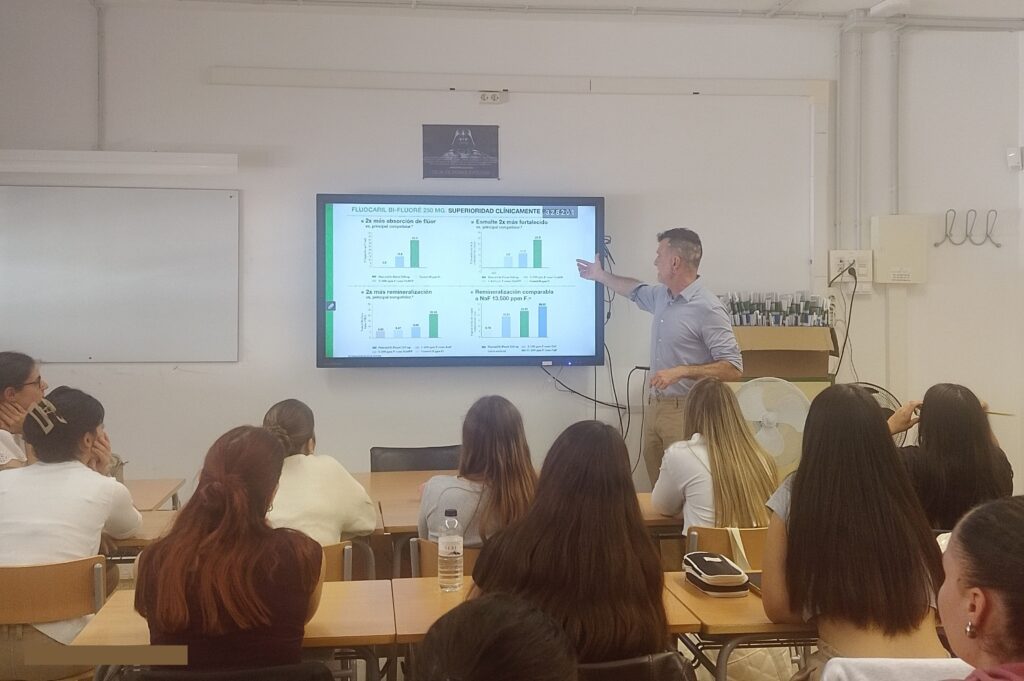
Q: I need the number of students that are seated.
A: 11